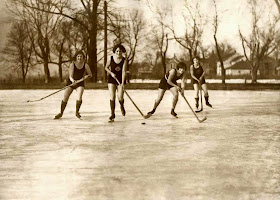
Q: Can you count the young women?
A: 4